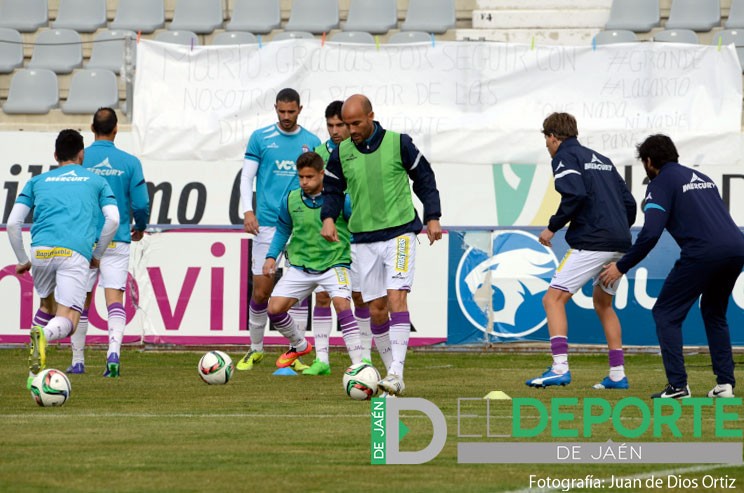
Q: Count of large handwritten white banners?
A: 1